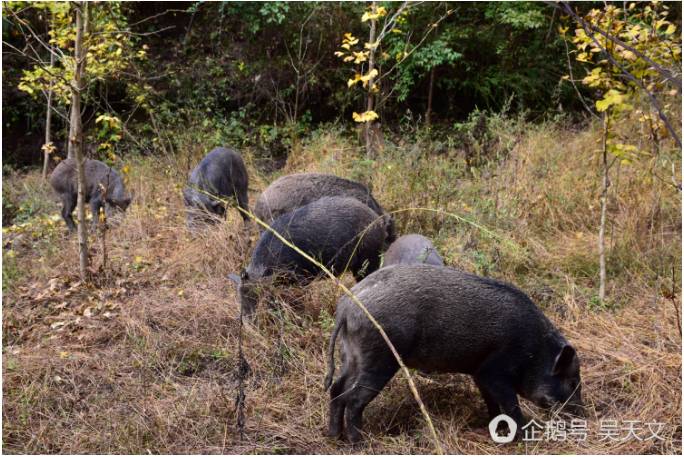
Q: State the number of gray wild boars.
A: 6